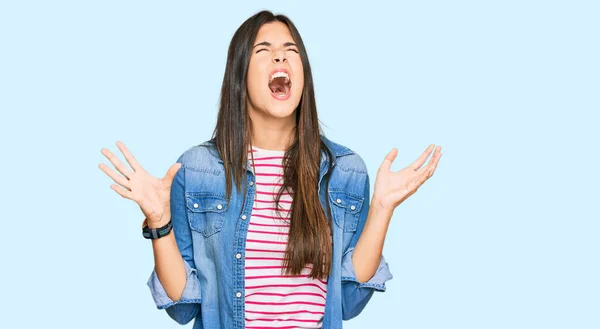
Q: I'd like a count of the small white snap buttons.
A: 8